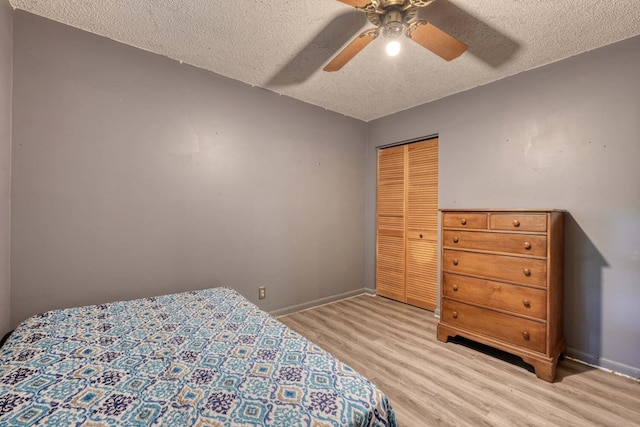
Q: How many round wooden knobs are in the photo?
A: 10